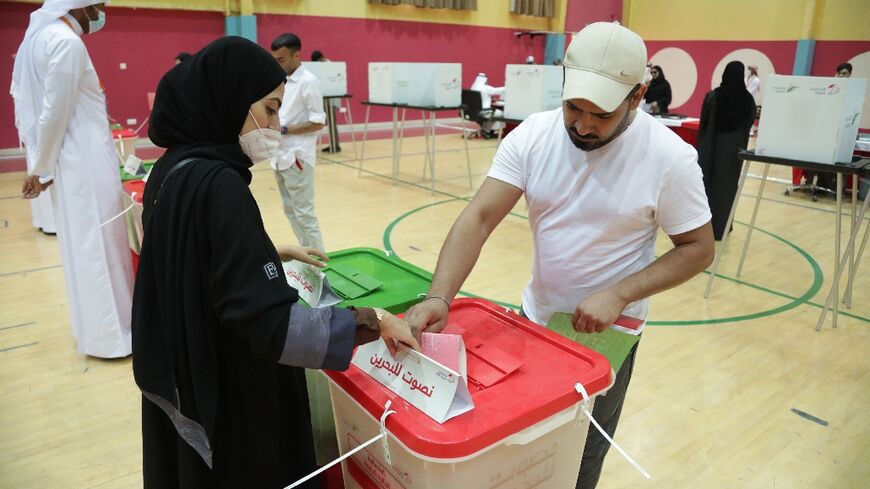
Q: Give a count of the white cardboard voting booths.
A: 4